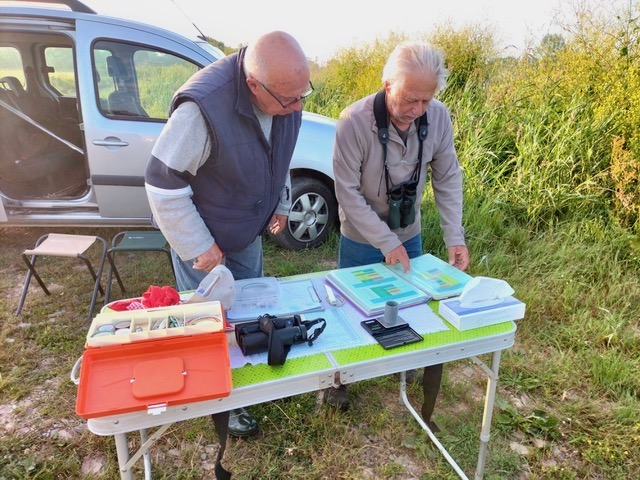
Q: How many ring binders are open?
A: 1